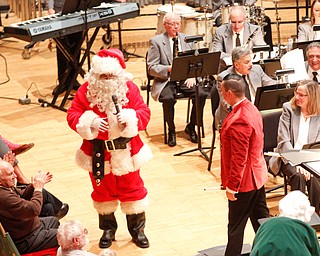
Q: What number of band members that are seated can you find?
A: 6